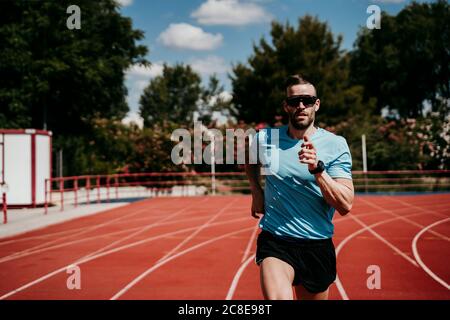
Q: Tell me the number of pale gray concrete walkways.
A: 1